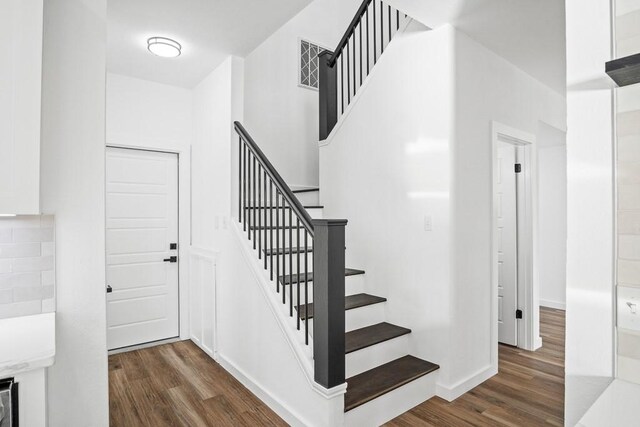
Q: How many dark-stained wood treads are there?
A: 8